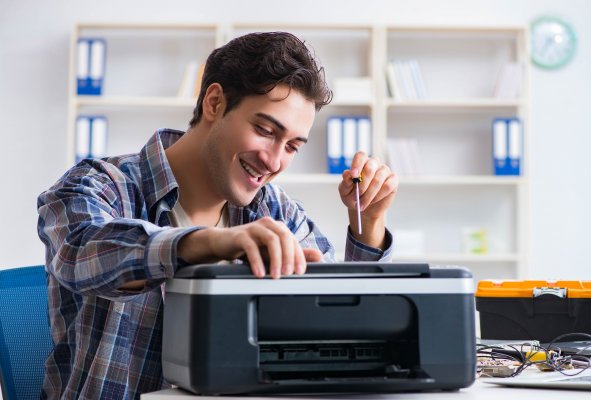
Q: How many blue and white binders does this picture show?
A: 9